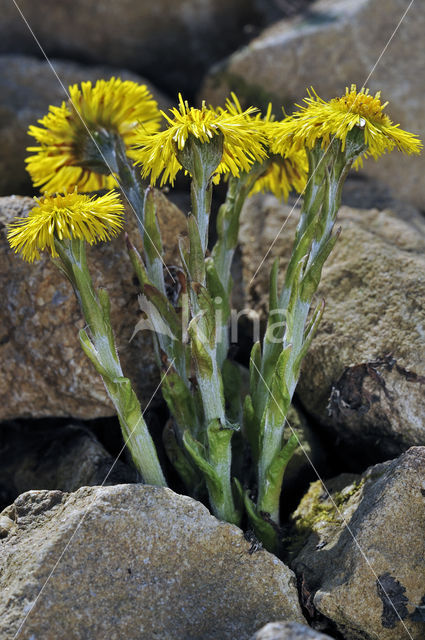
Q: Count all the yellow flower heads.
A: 5